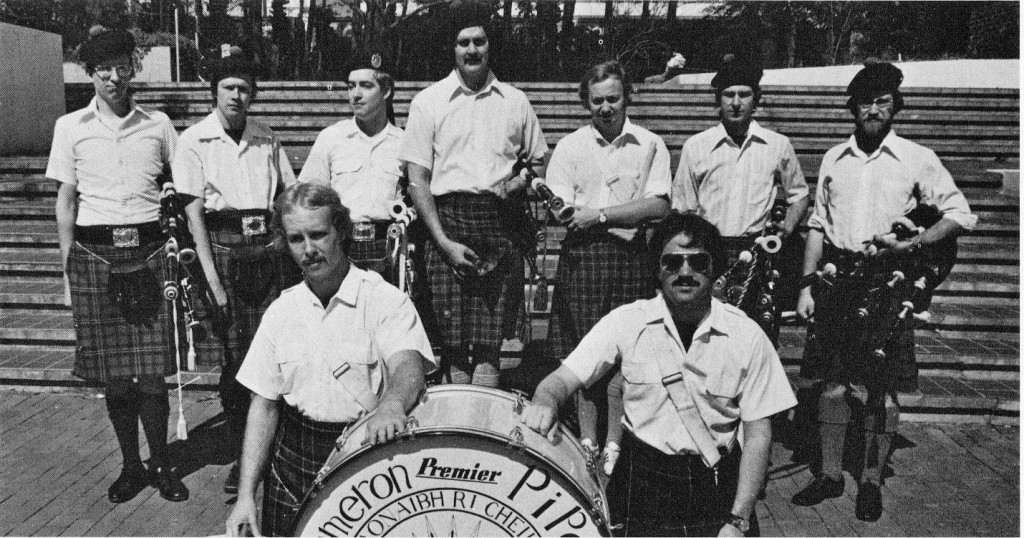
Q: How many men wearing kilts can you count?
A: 9